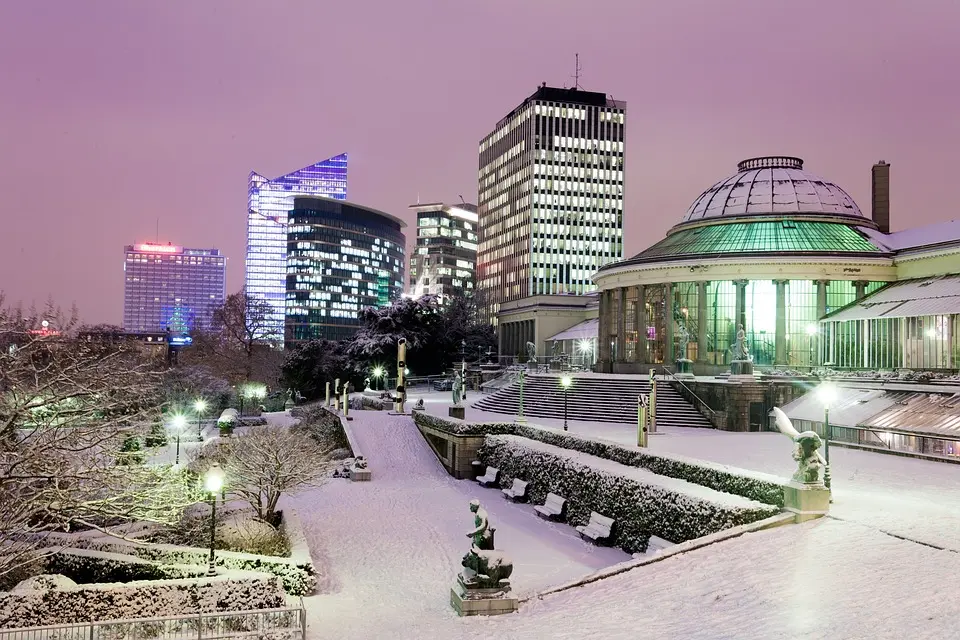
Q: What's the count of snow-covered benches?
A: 5